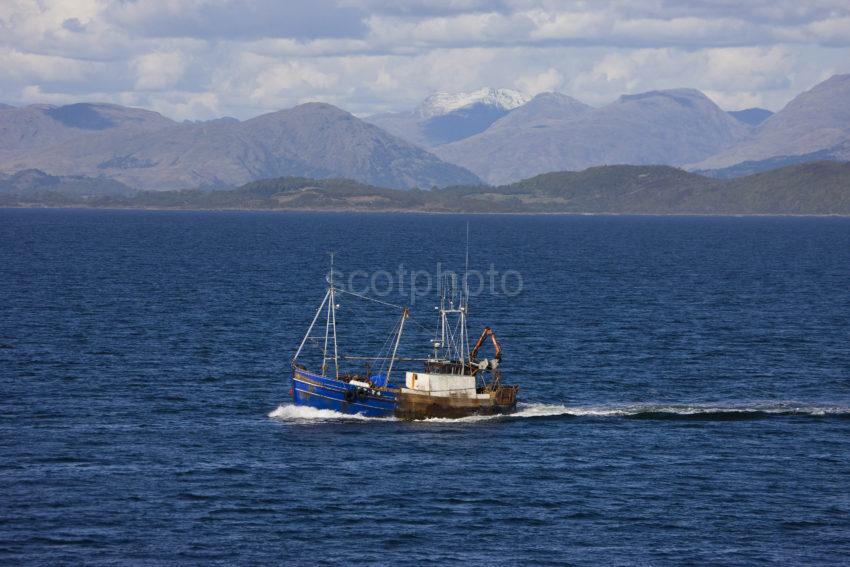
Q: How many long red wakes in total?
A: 0